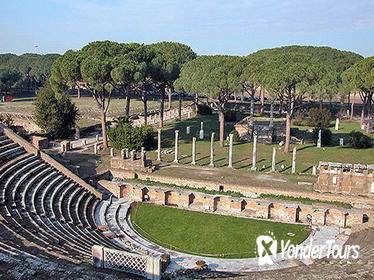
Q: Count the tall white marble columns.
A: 8